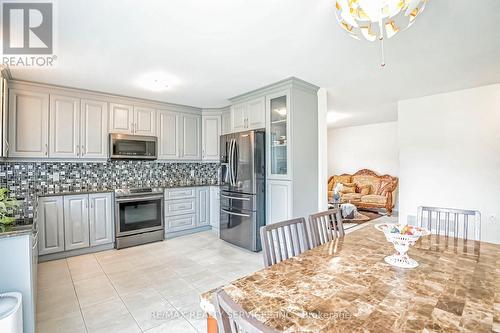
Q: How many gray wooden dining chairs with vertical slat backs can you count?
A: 4